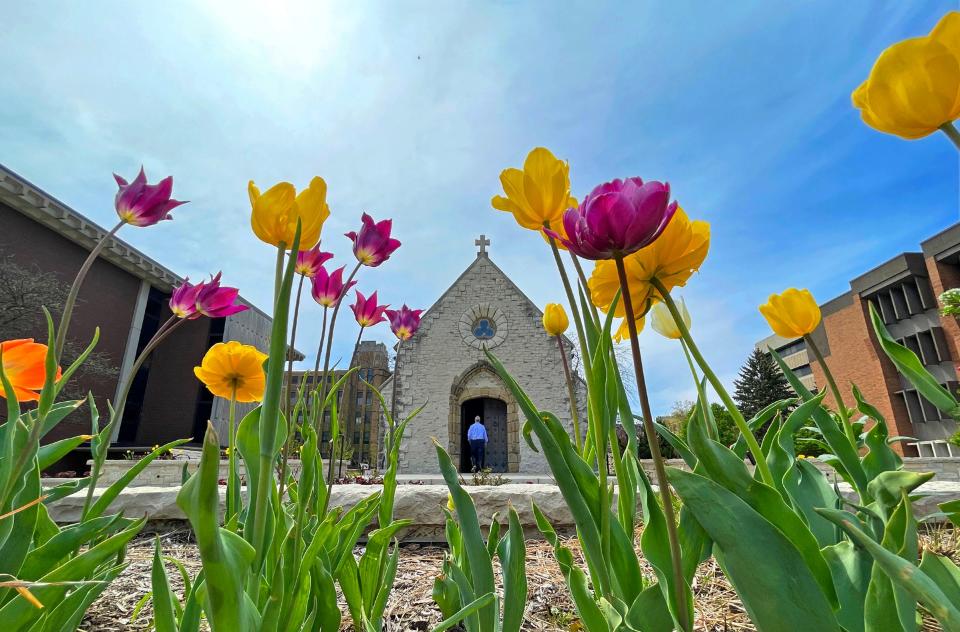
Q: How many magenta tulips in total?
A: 9